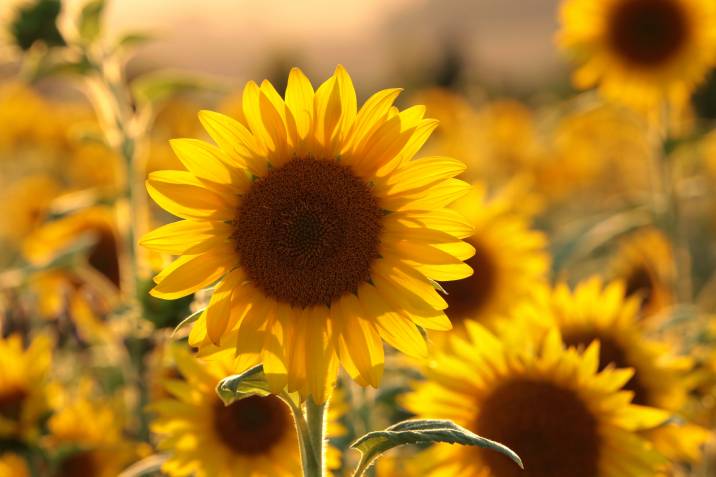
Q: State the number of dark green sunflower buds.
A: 1